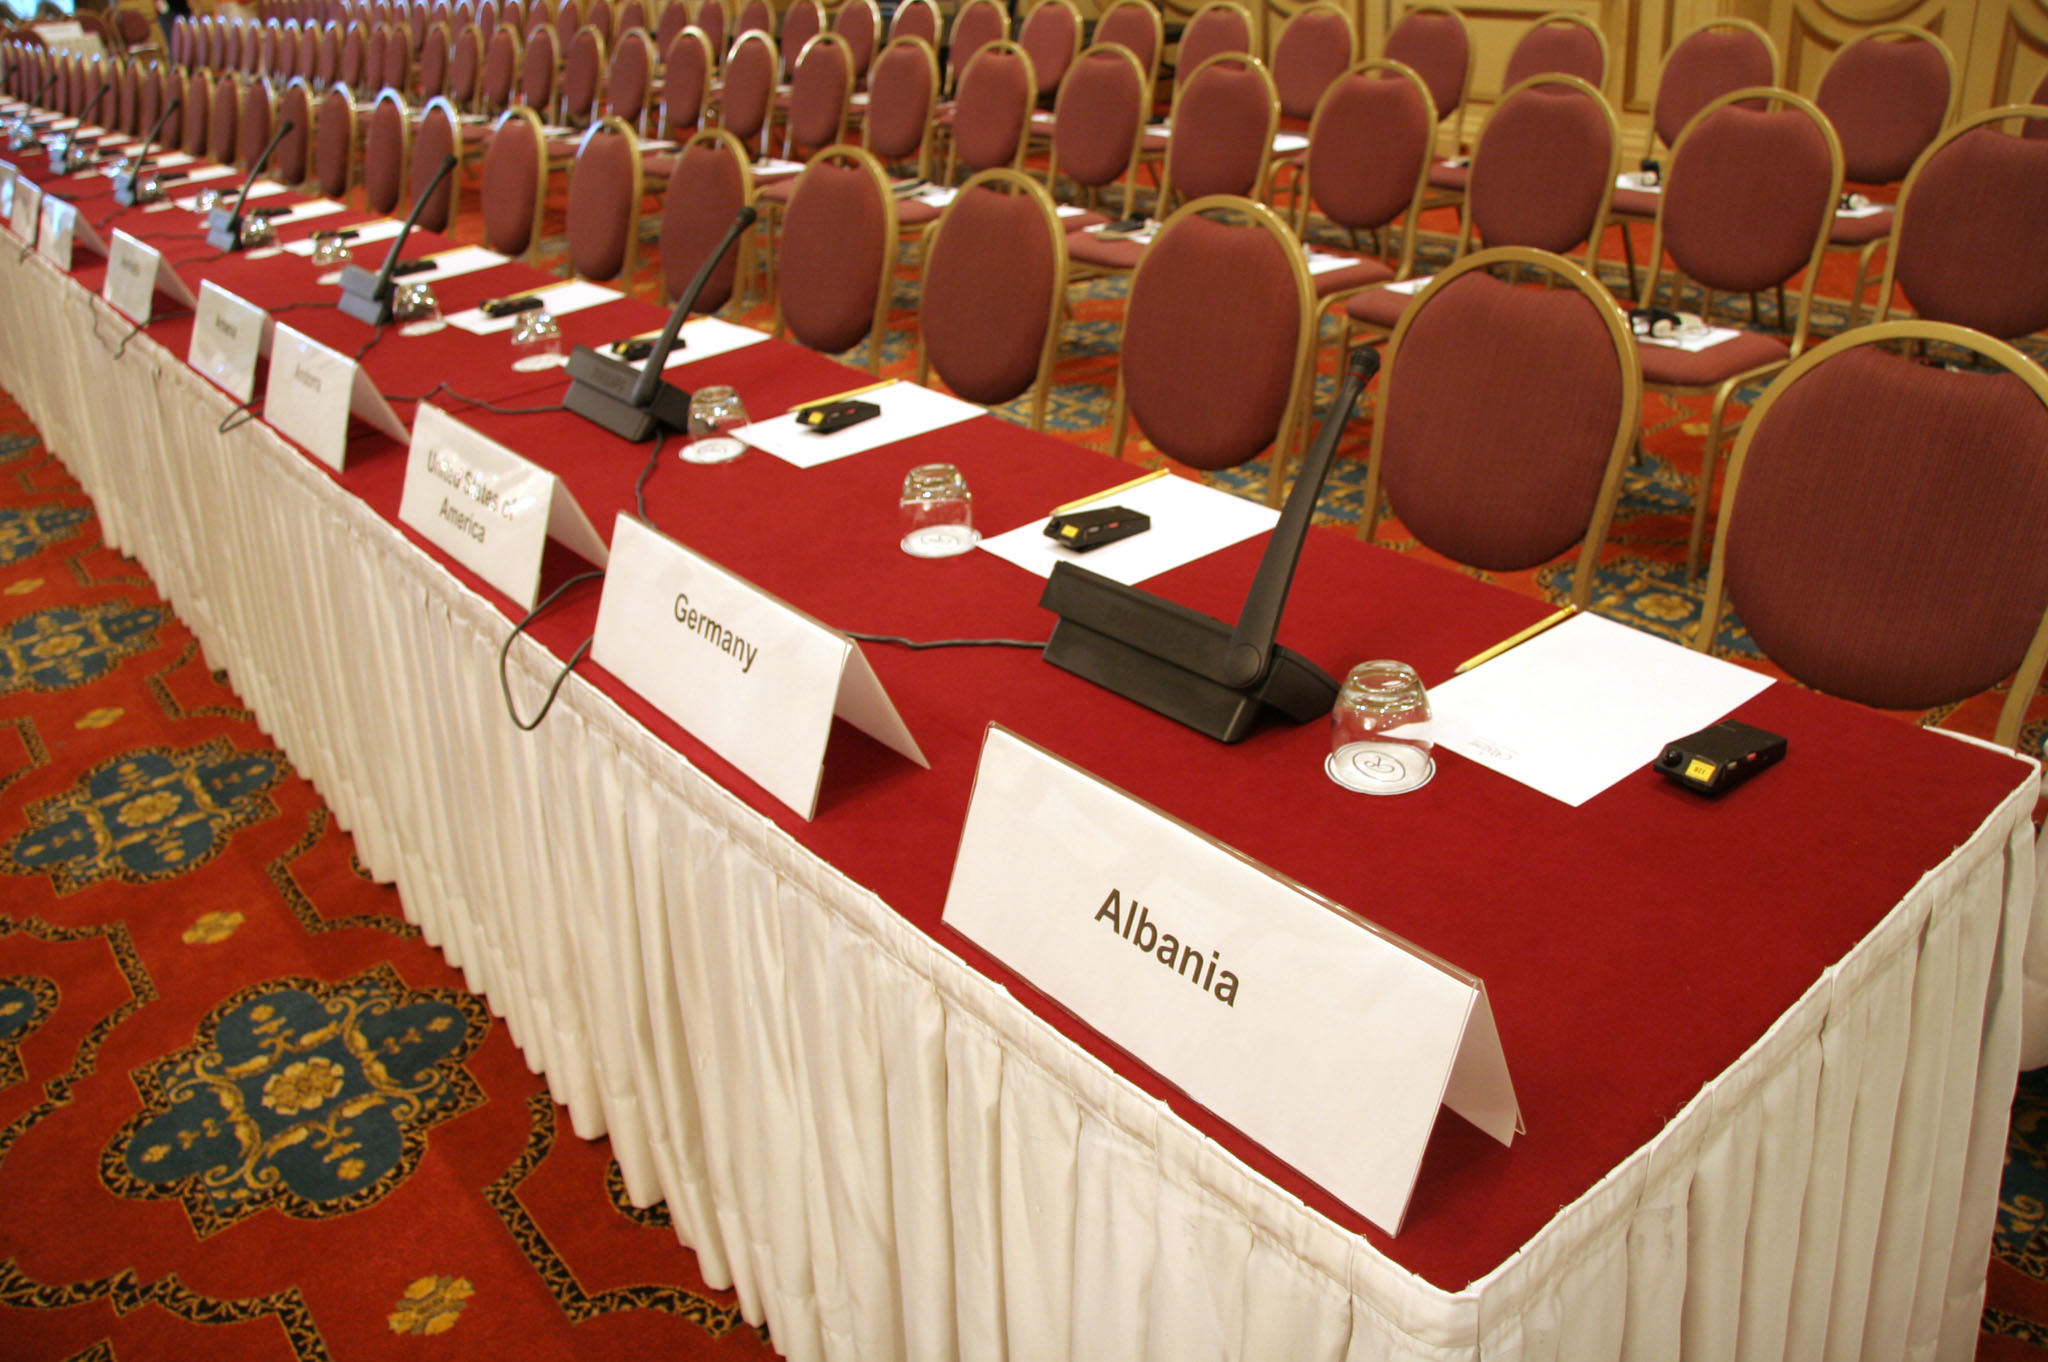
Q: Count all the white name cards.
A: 9